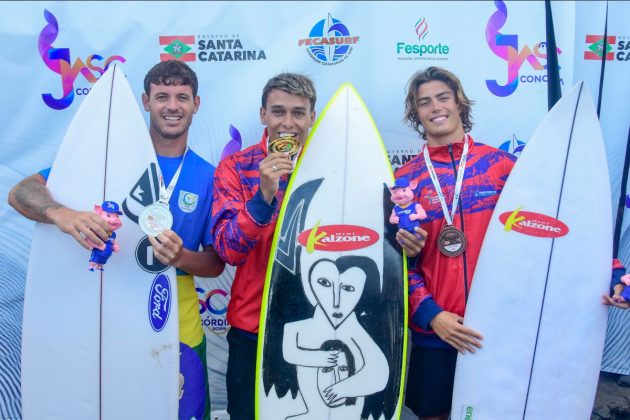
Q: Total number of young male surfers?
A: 3